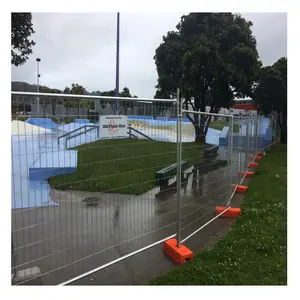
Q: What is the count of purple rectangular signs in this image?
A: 0